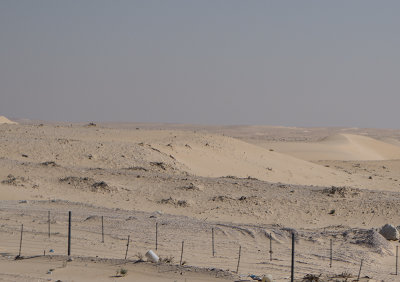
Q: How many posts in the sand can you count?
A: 14